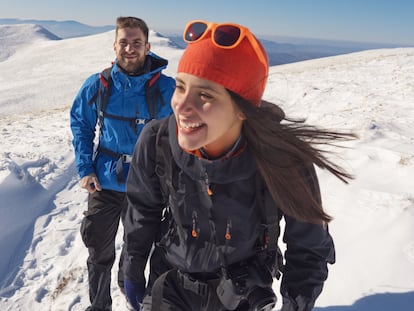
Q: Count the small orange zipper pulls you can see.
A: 3